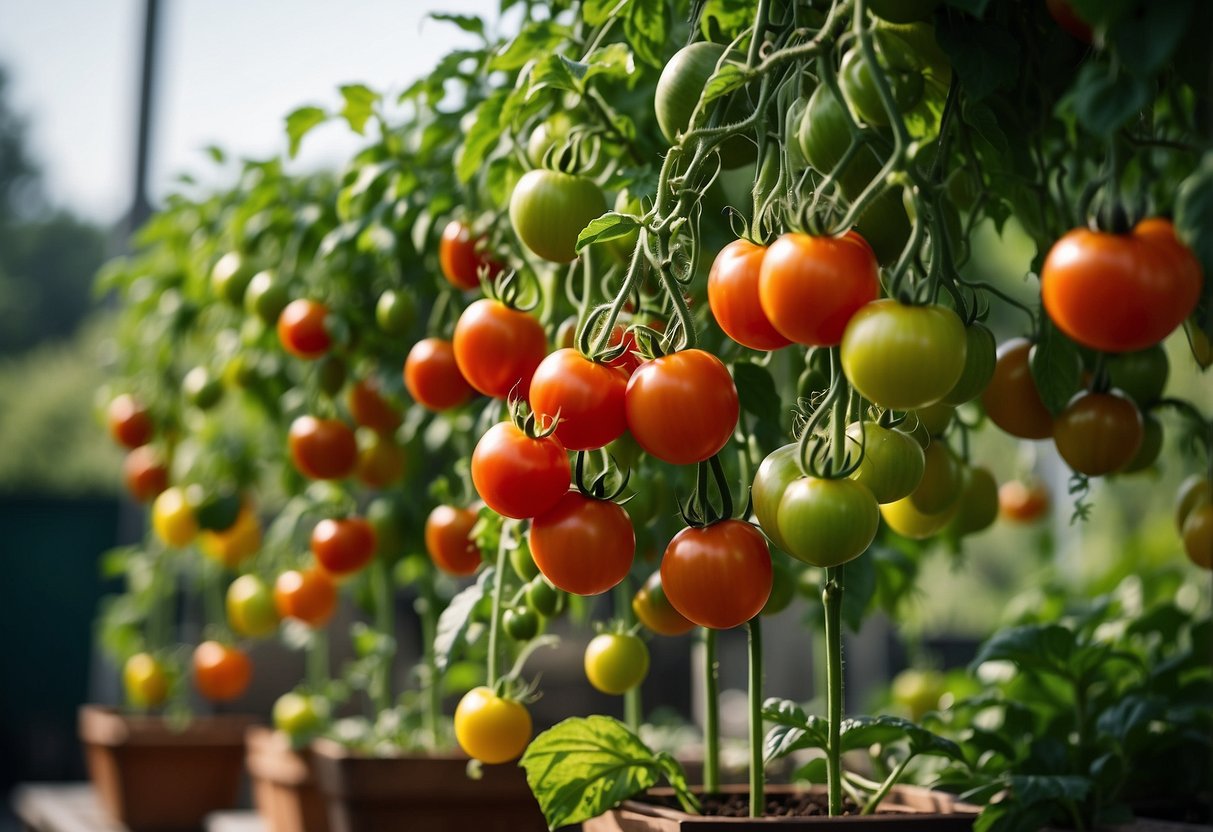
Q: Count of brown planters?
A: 4